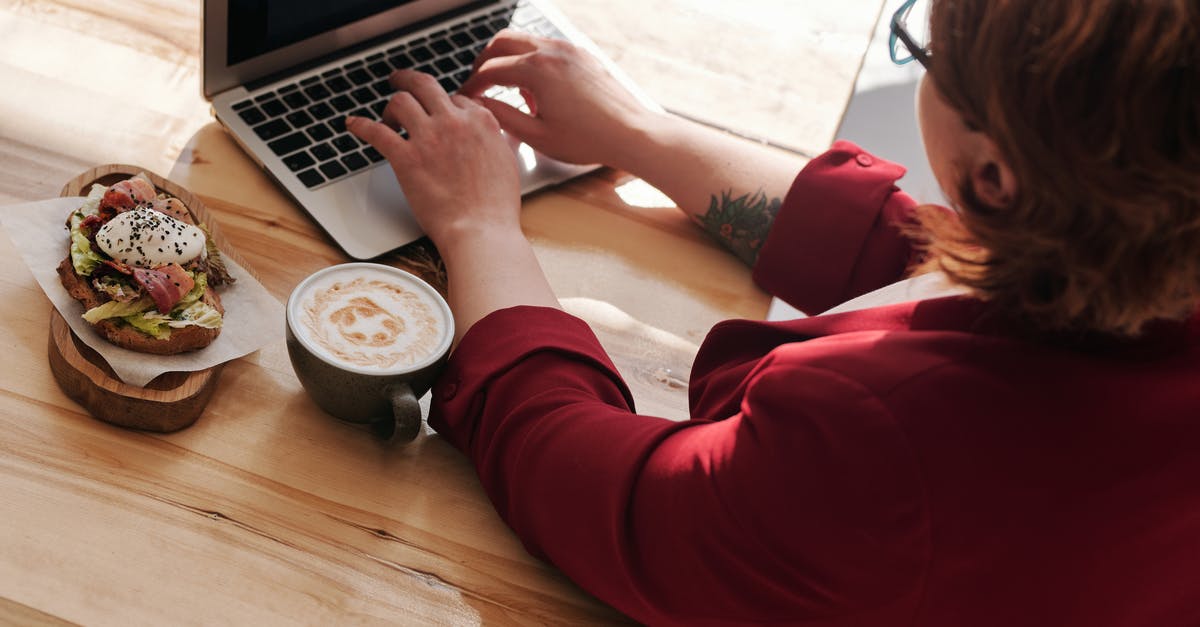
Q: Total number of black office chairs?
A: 0